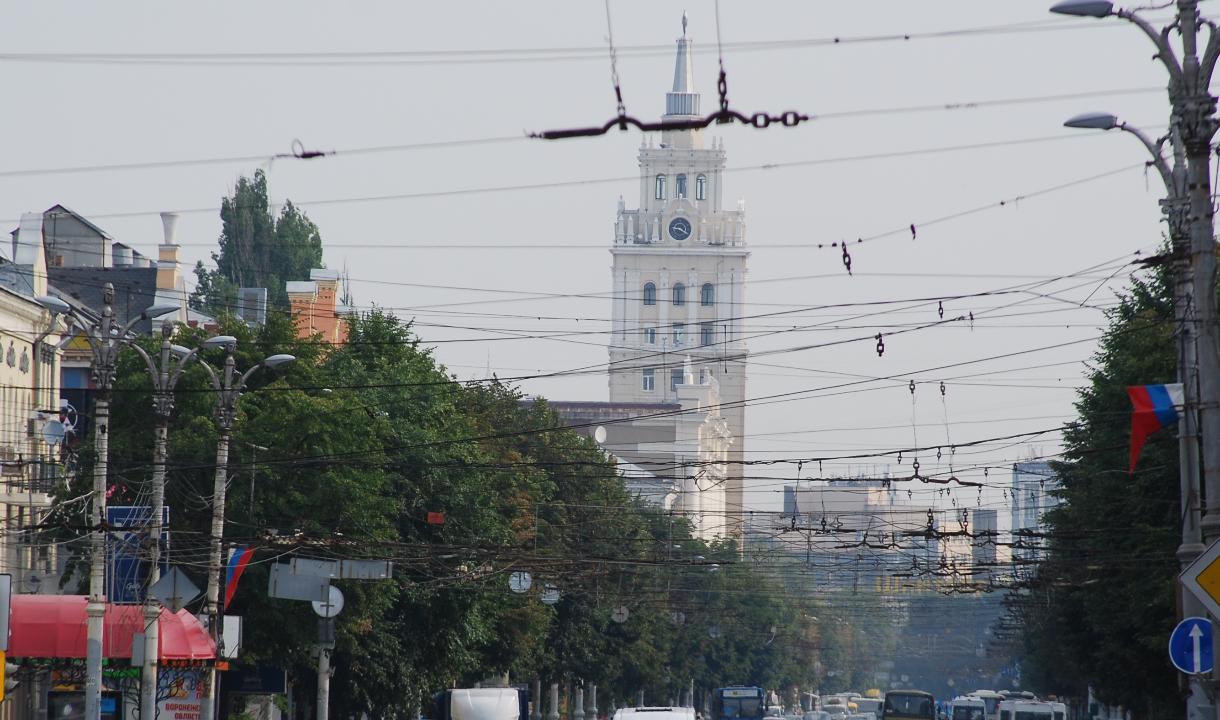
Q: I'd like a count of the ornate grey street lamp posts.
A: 5